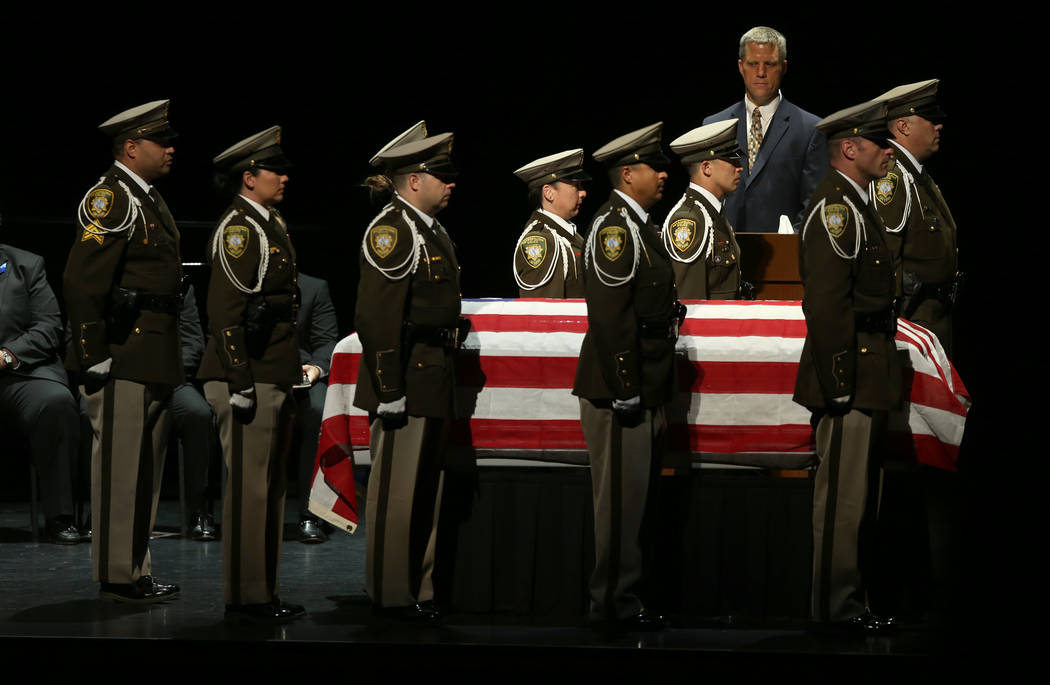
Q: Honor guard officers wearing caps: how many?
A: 9